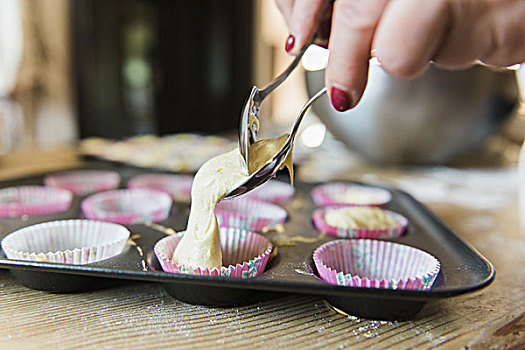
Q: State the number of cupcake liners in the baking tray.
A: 11